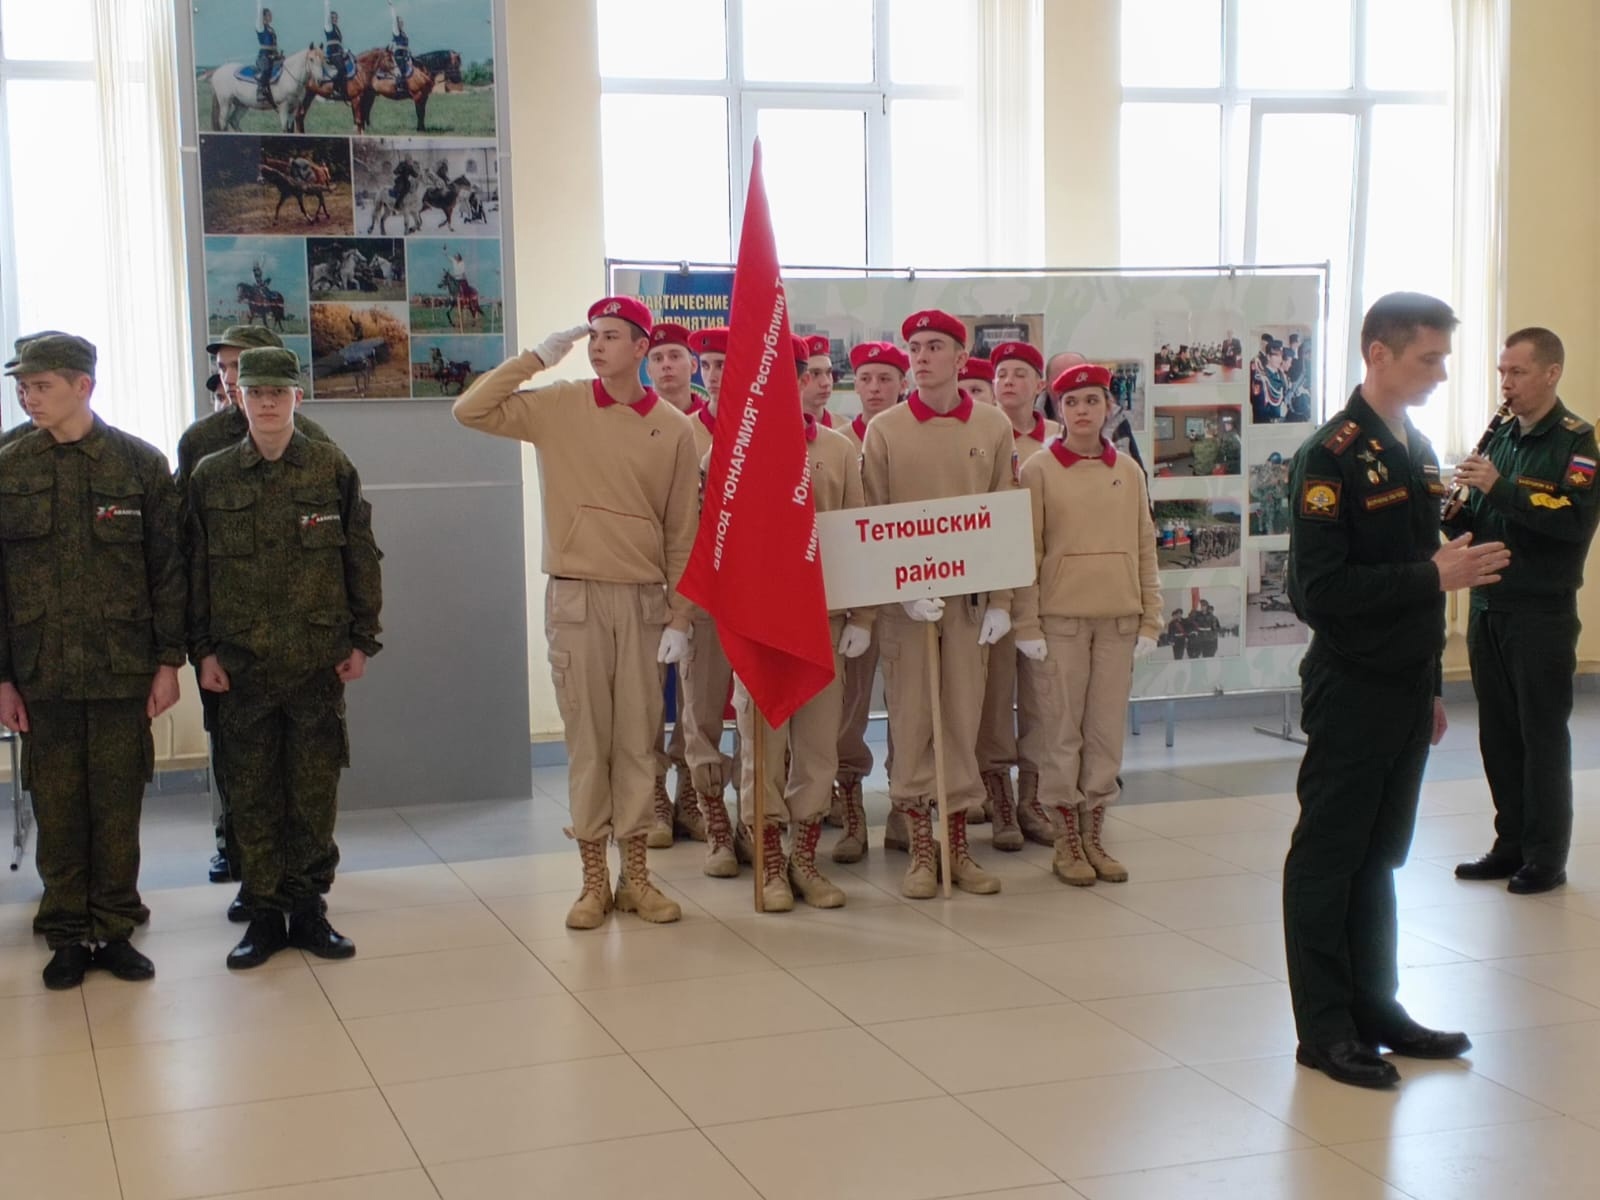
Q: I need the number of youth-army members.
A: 10